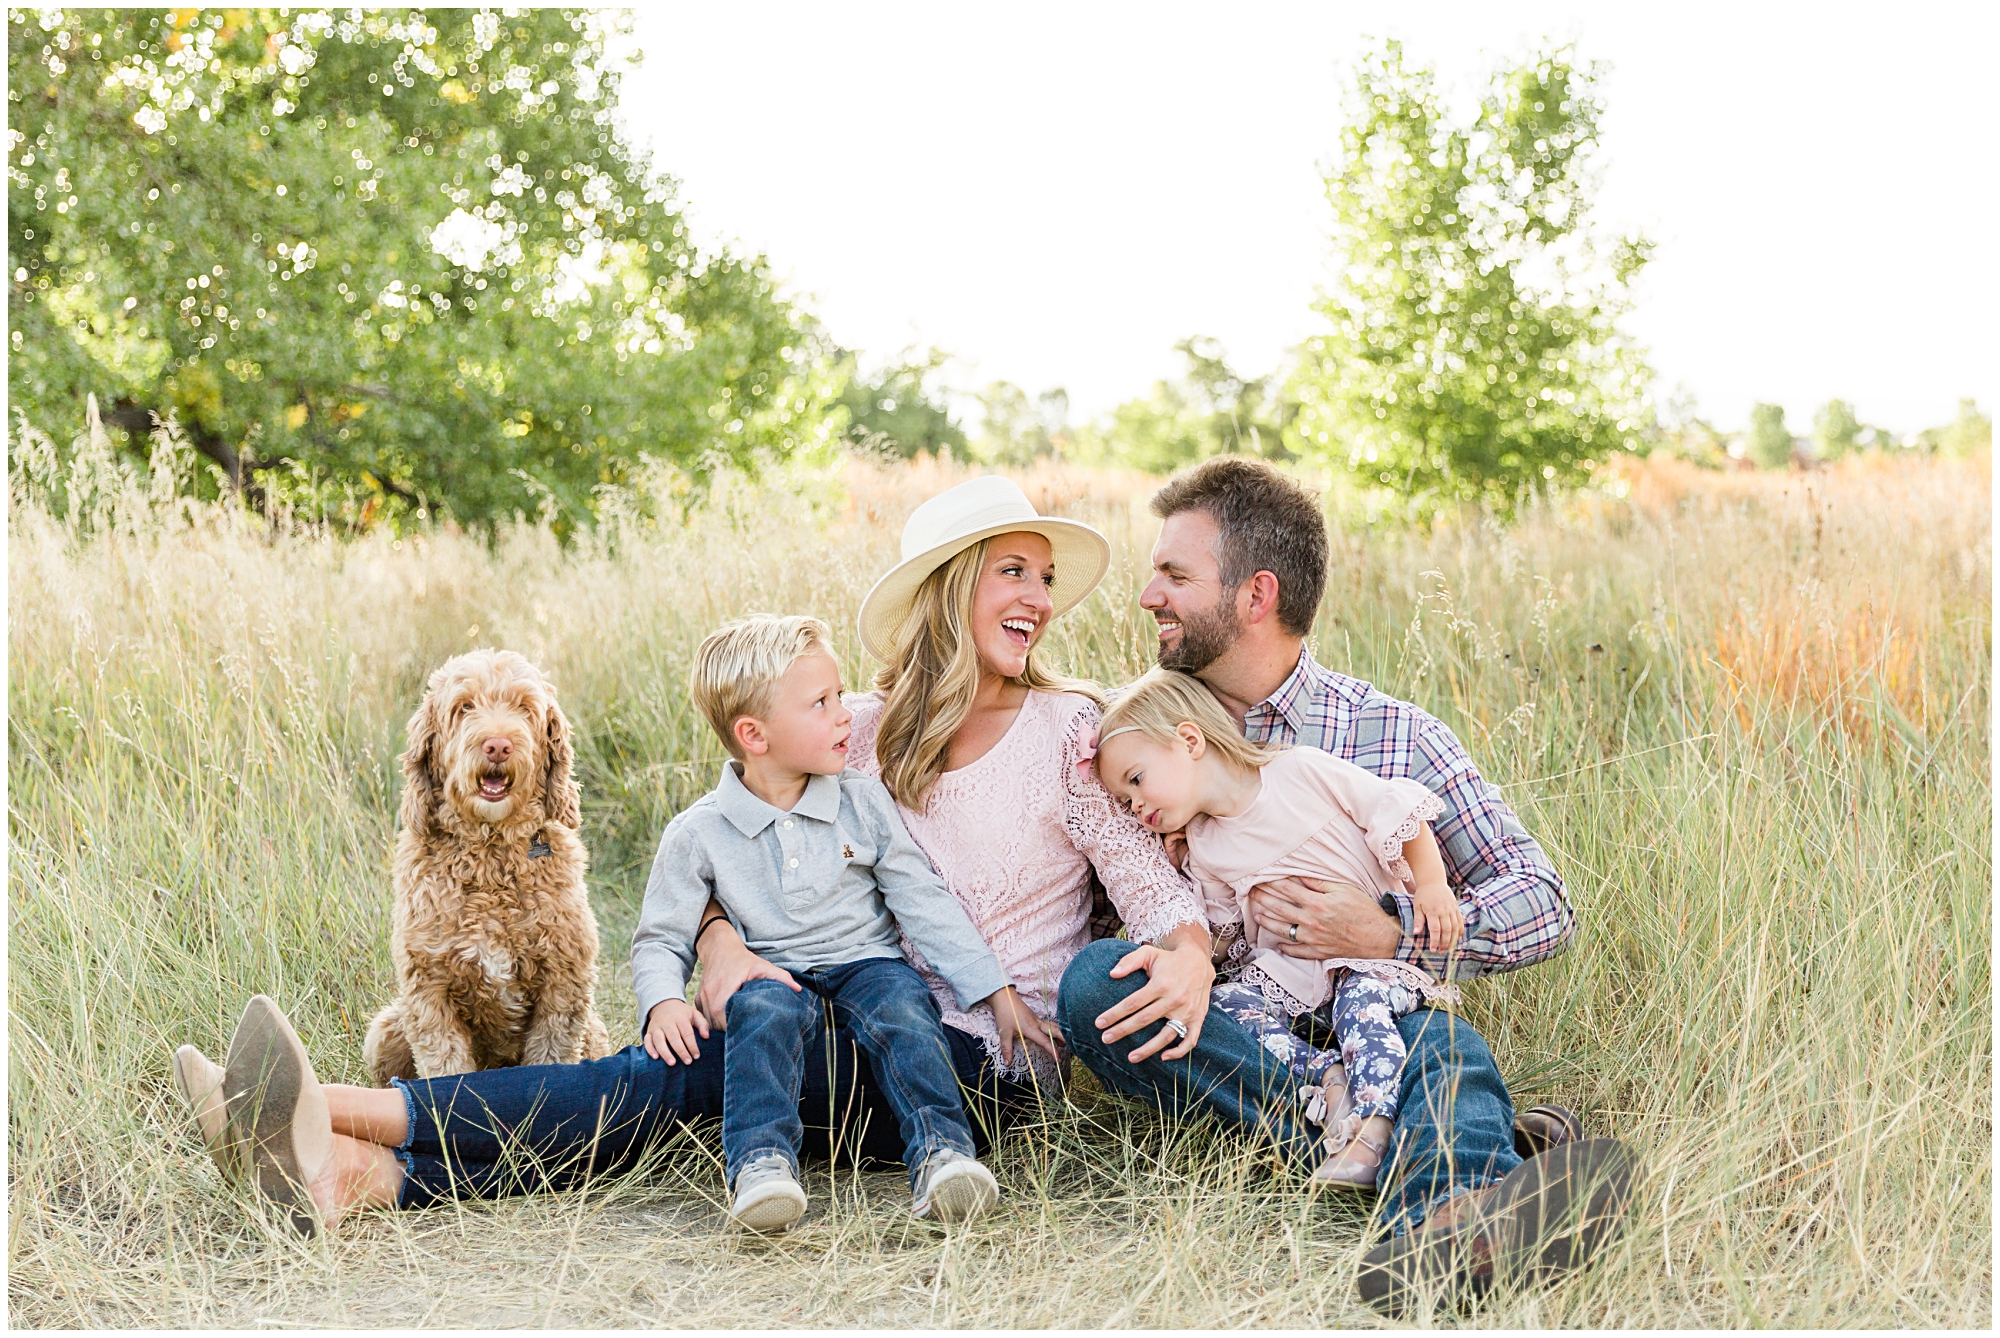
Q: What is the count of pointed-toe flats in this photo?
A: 2